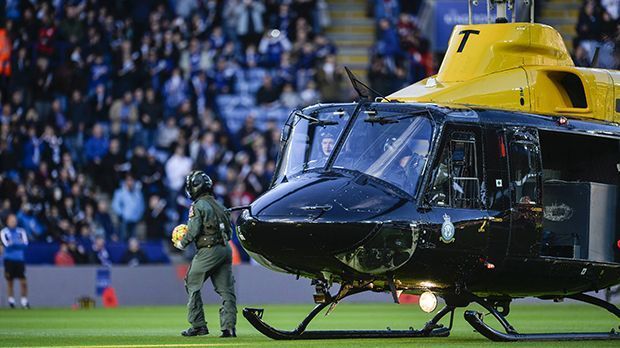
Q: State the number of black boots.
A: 2